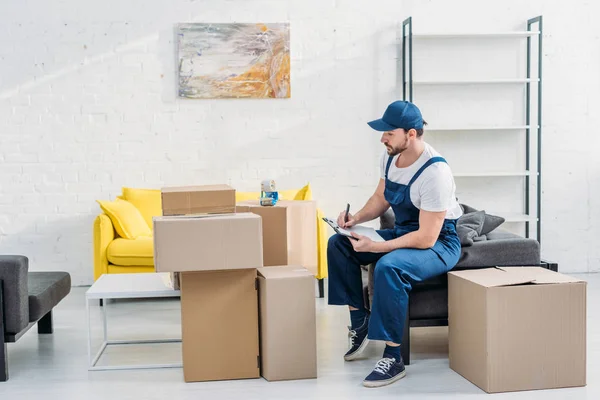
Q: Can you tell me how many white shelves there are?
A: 5